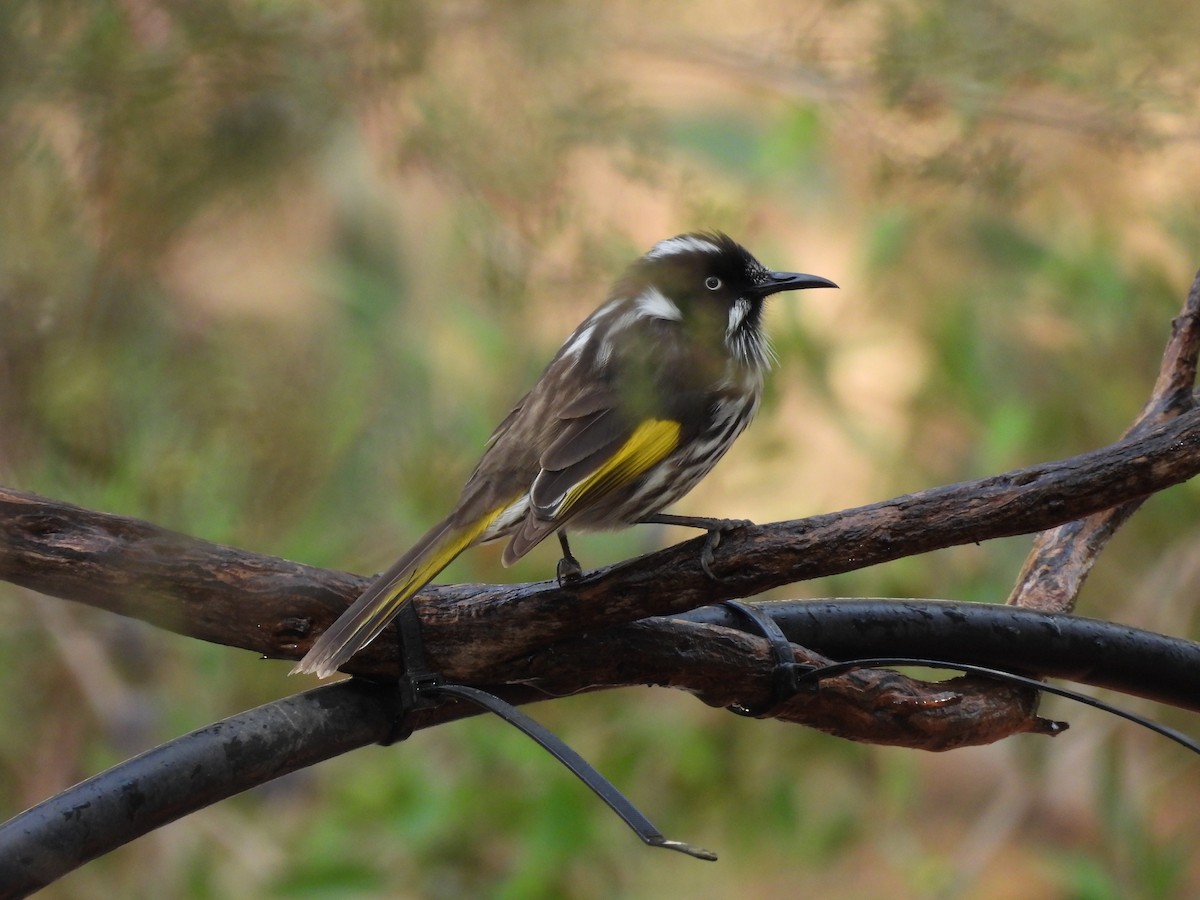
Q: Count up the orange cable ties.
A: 0